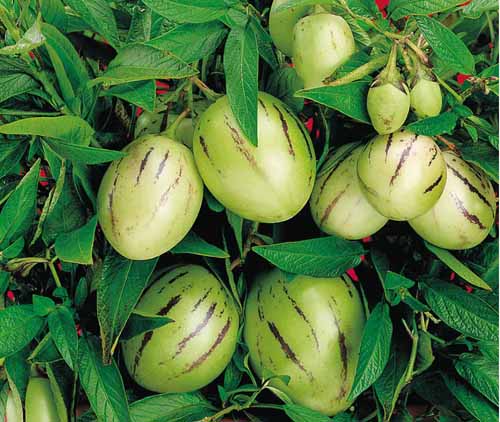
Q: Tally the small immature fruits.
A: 2